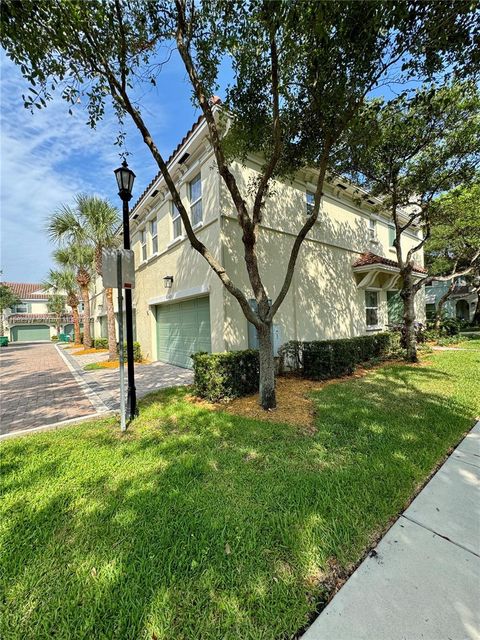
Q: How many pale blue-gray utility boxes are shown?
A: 2